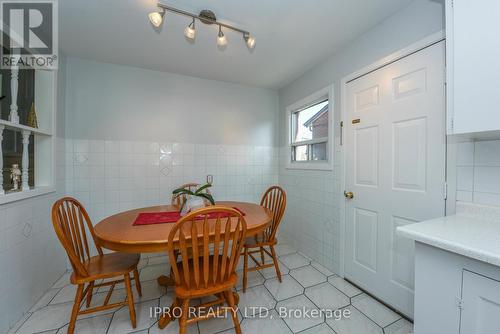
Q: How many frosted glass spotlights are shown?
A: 4